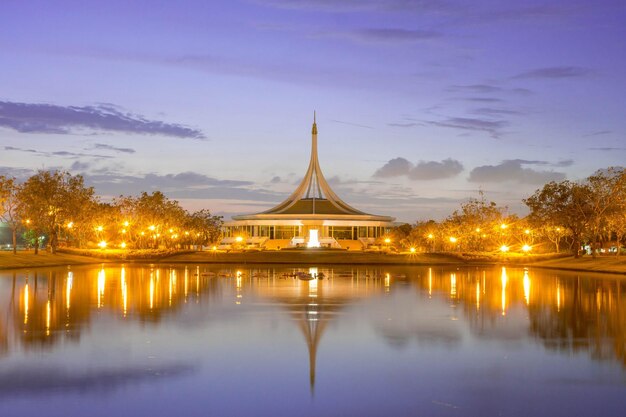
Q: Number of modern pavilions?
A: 1